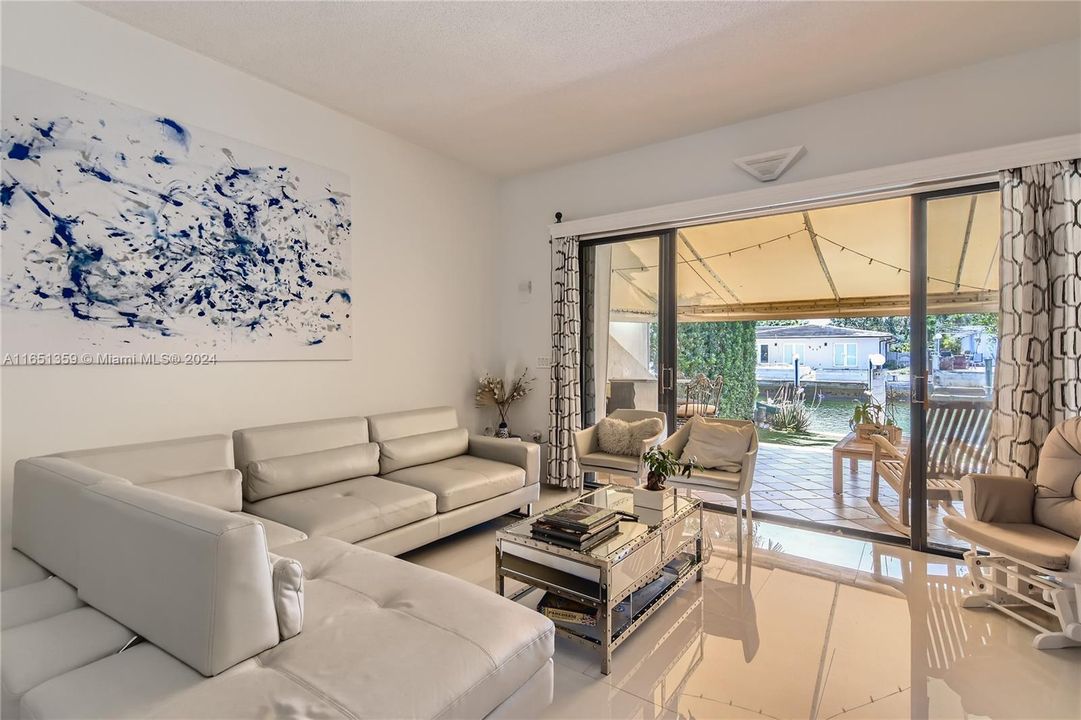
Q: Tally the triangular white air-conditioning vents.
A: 1